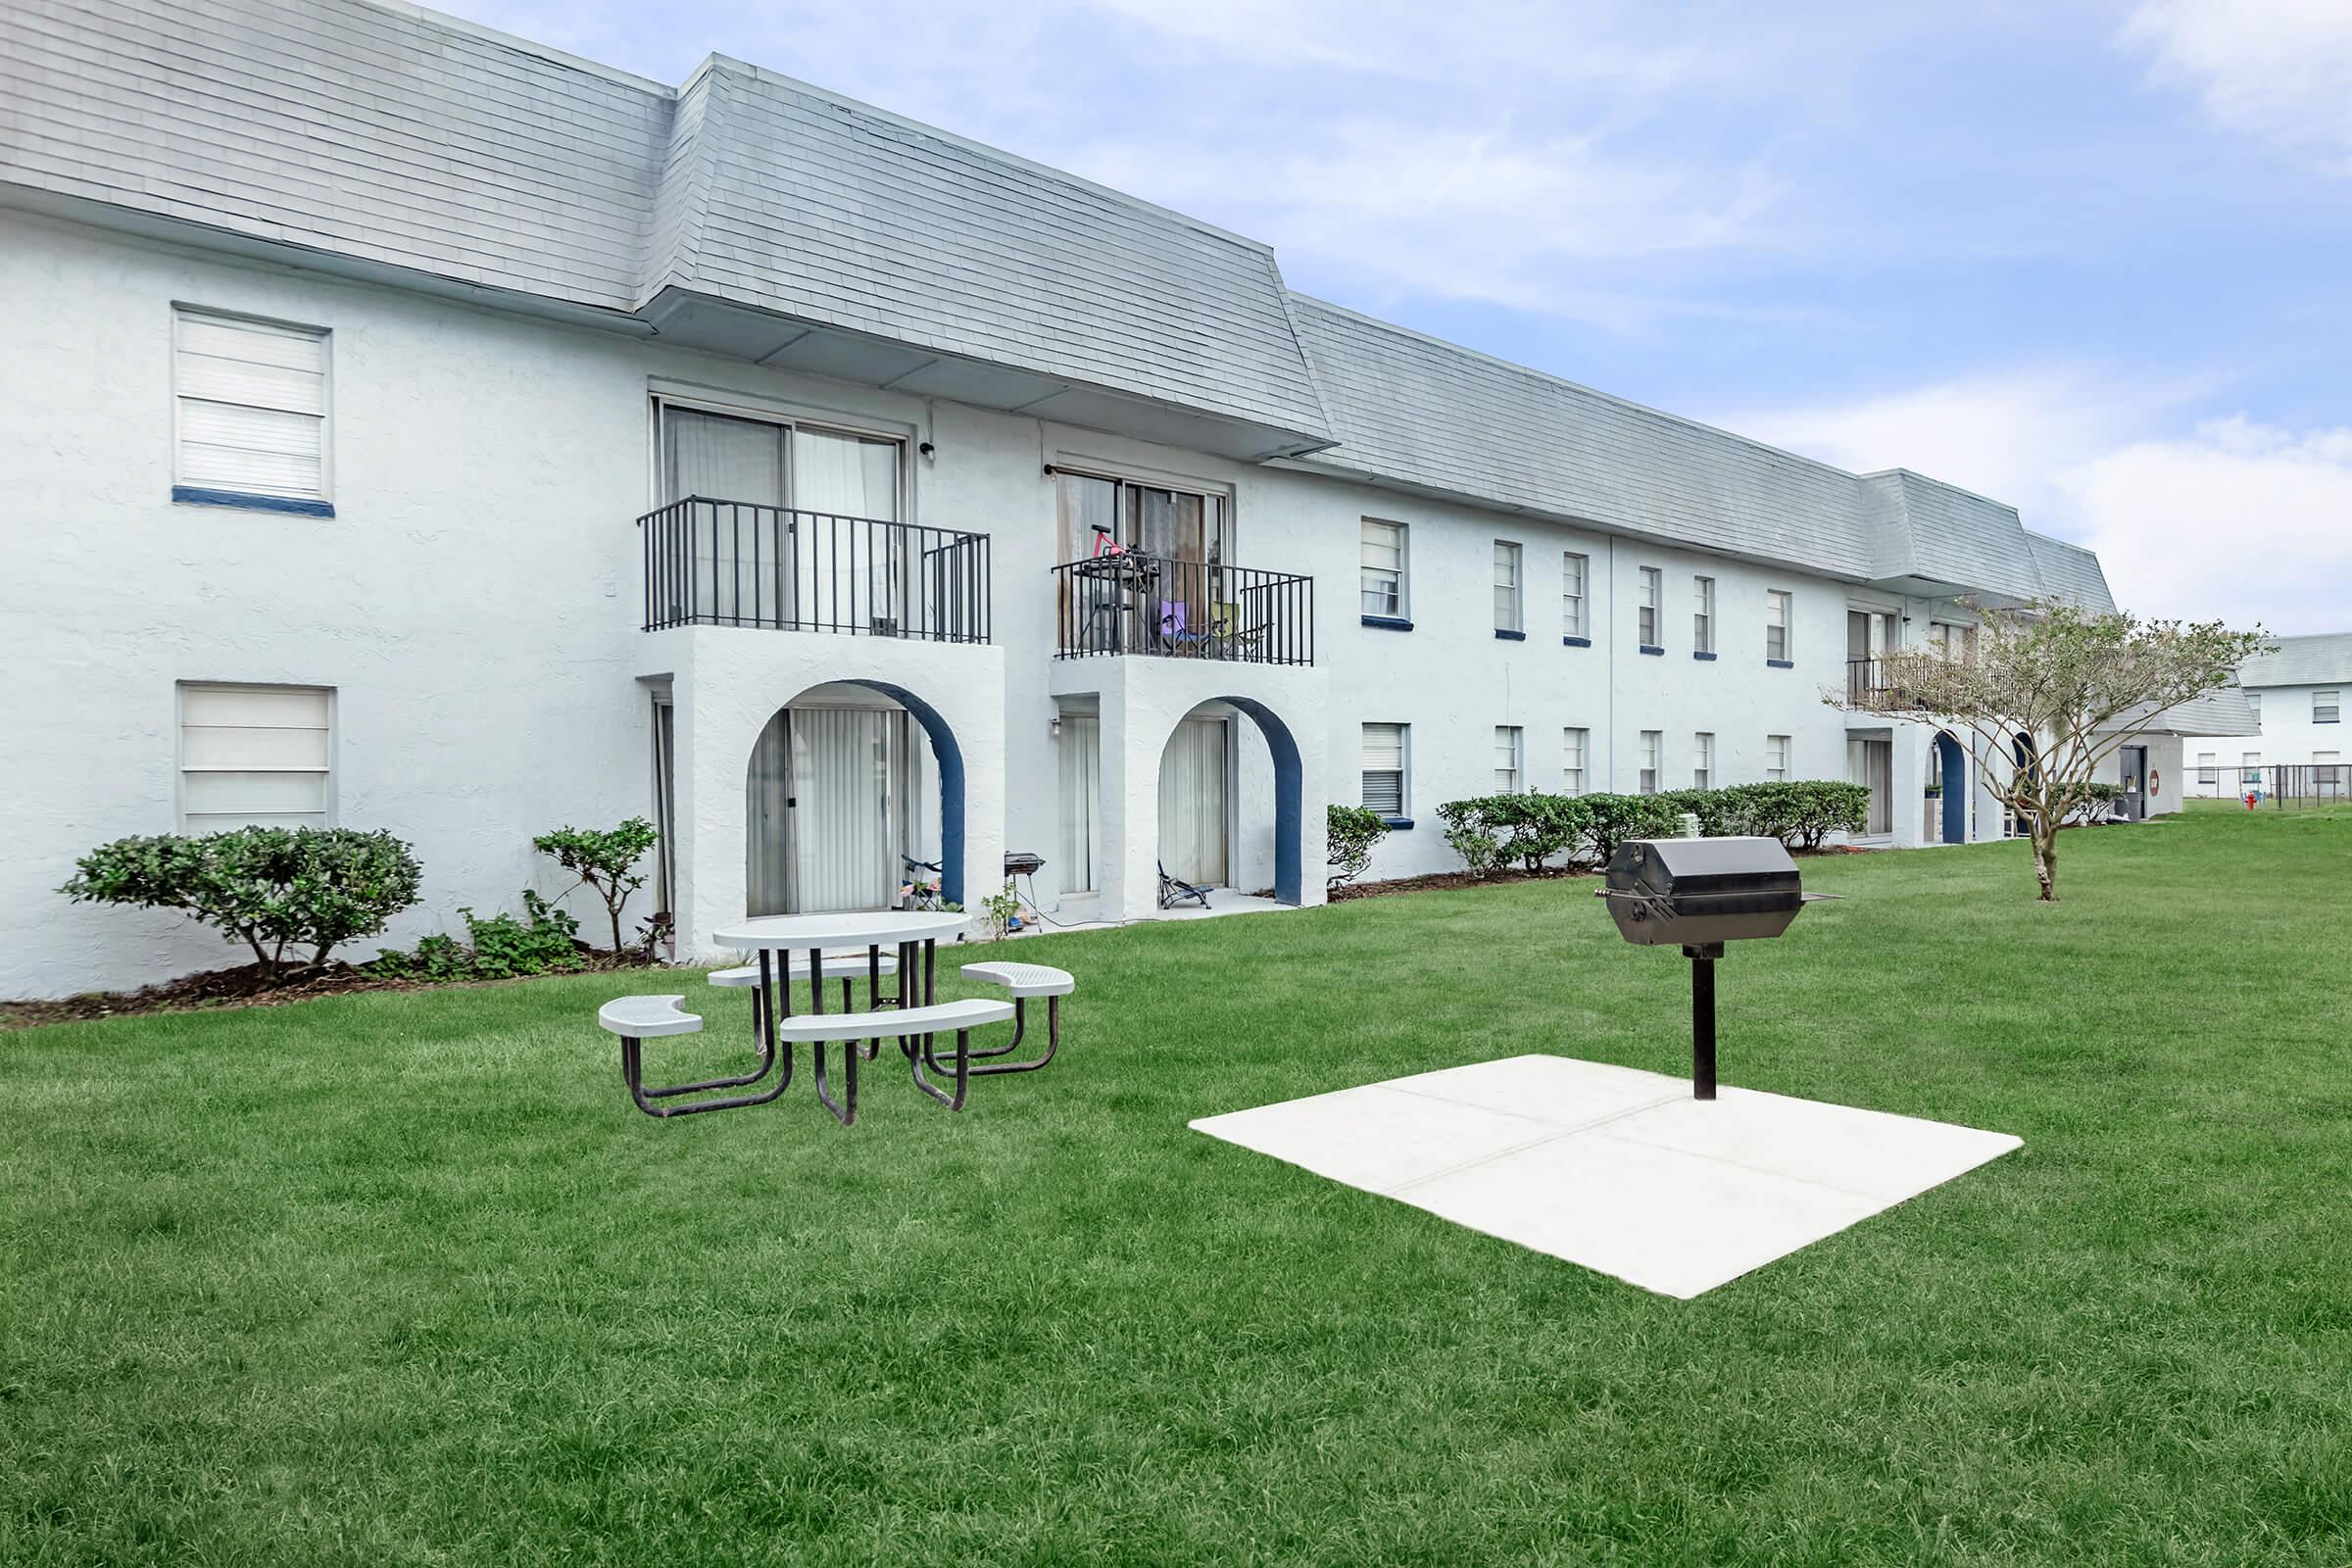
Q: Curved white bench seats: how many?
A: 4